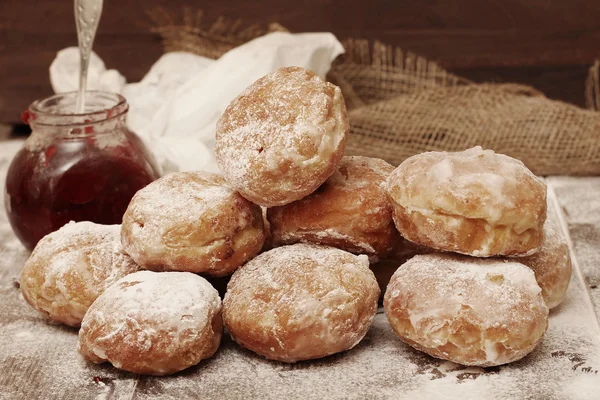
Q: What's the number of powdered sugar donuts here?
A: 9